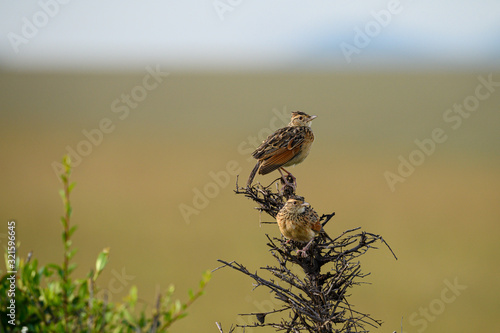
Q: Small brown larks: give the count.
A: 2